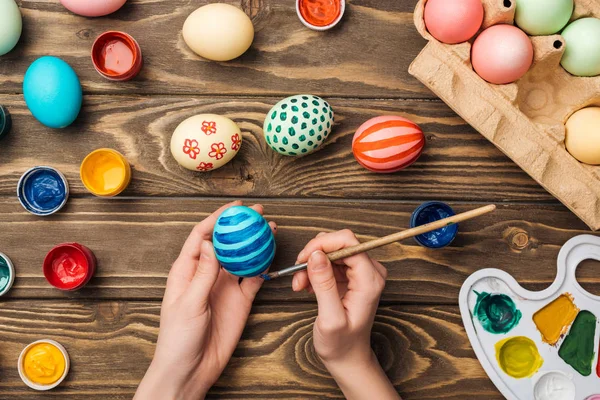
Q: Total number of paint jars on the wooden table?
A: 9